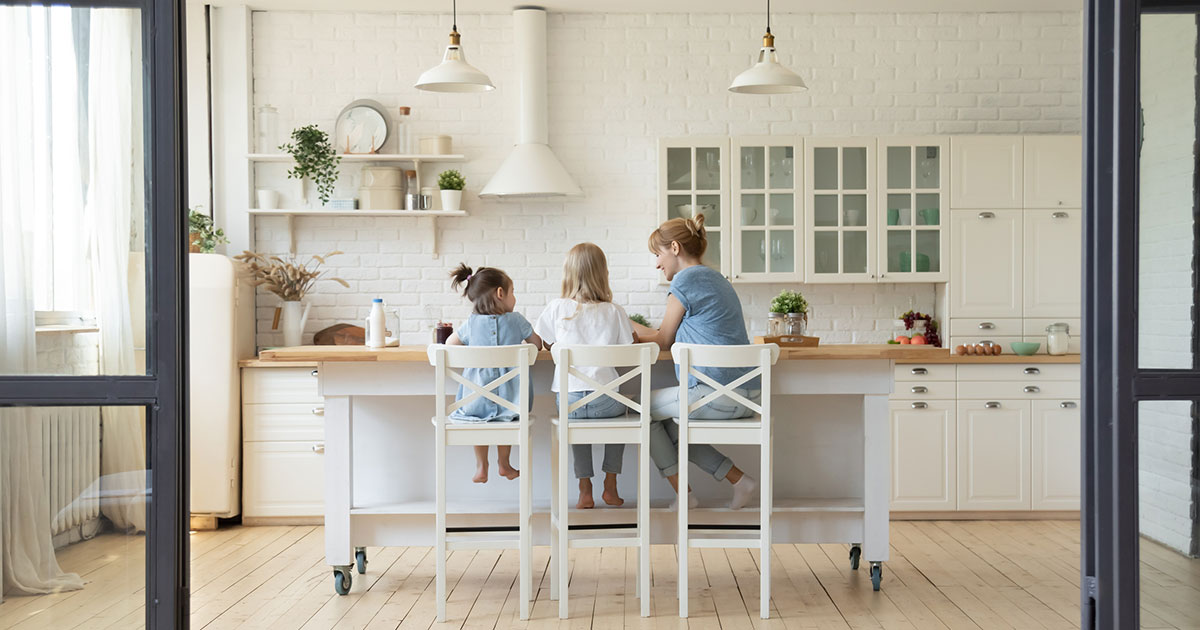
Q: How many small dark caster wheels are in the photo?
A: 4